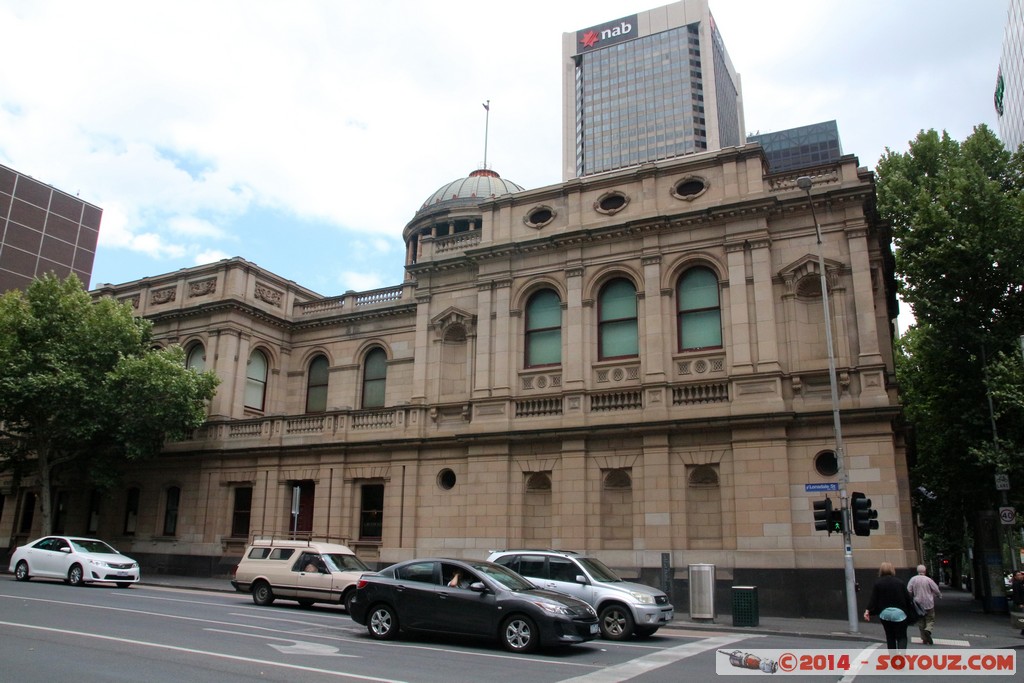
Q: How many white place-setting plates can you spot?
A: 0